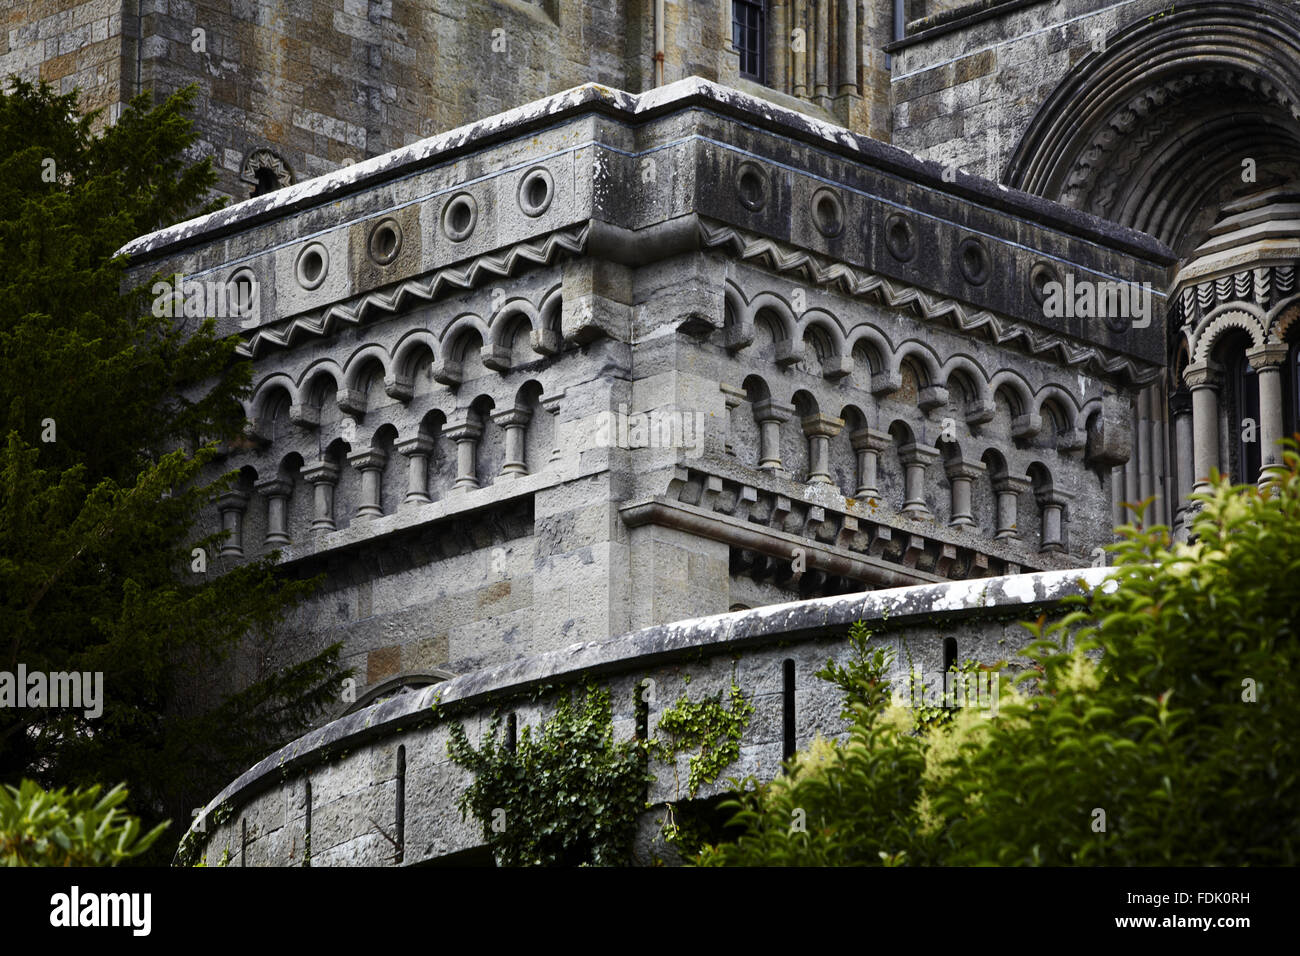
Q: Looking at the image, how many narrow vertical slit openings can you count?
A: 7